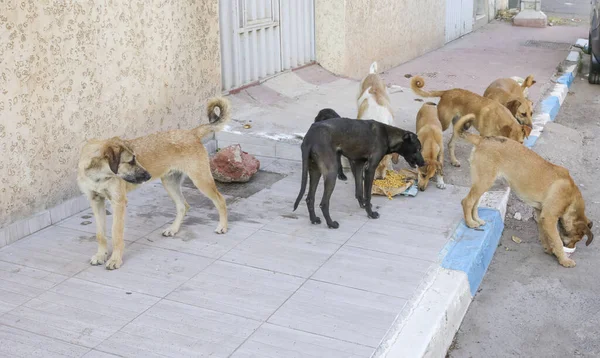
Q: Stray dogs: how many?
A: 8